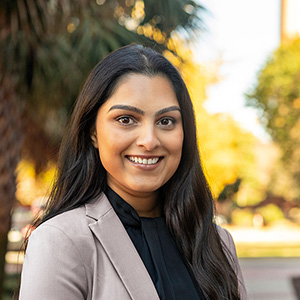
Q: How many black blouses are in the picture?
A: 1